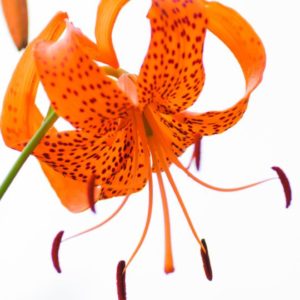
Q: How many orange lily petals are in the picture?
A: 6